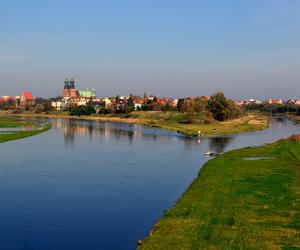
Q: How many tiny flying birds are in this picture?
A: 0